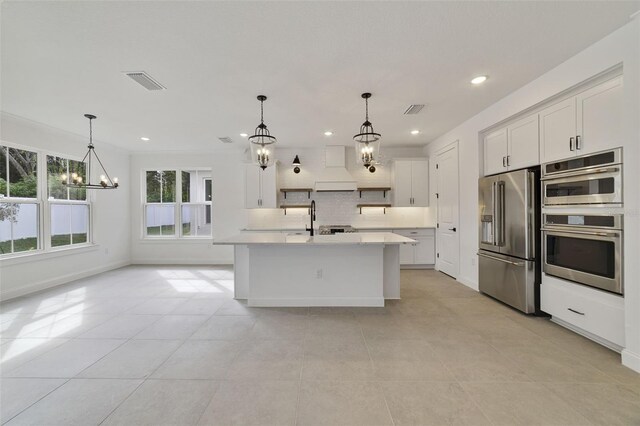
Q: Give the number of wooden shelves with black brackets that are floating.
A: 4